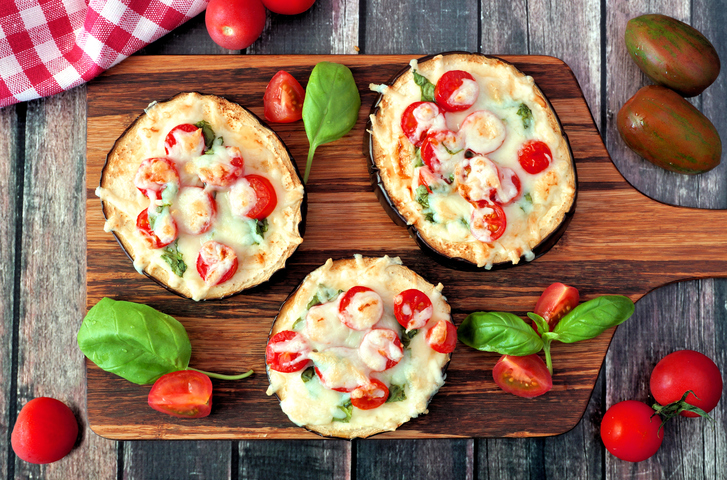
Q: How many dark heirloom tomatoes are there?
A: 2